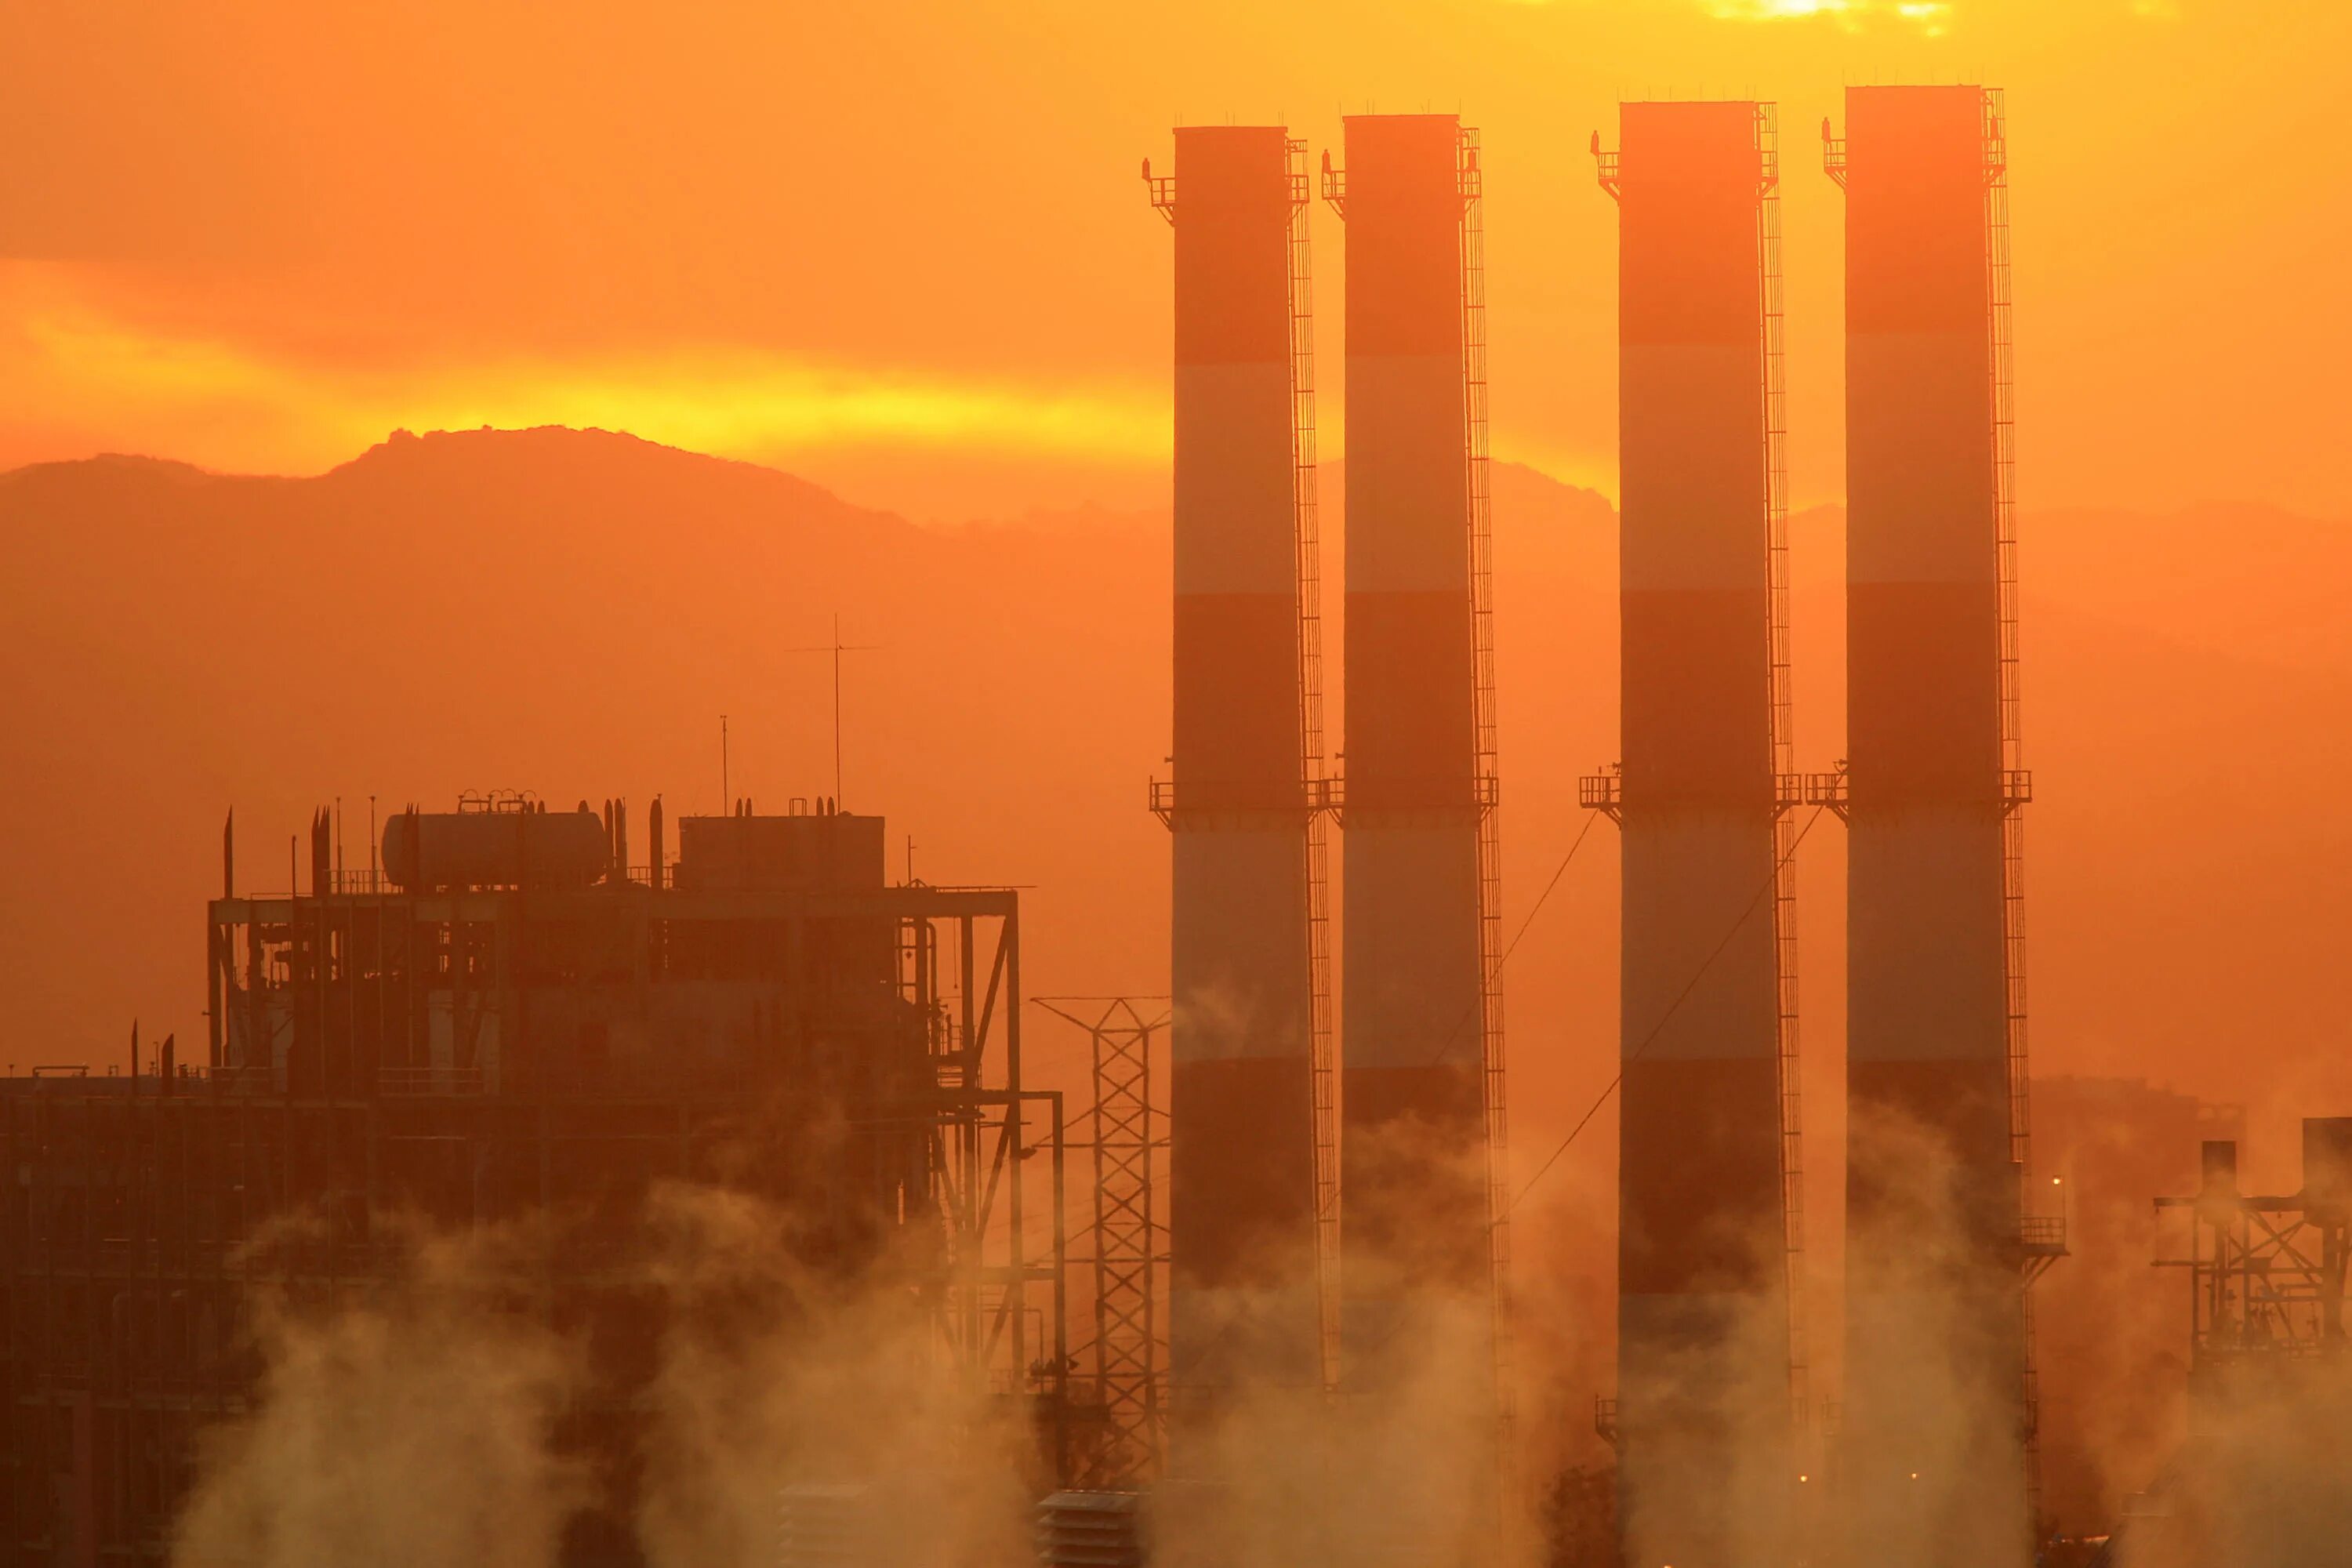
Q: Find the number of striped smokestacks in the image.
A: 4